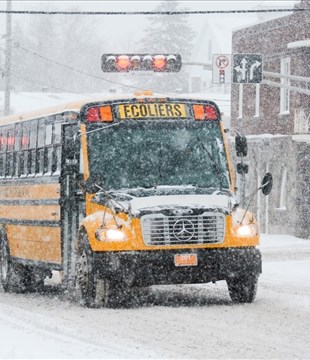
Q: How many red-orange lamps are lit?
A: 2